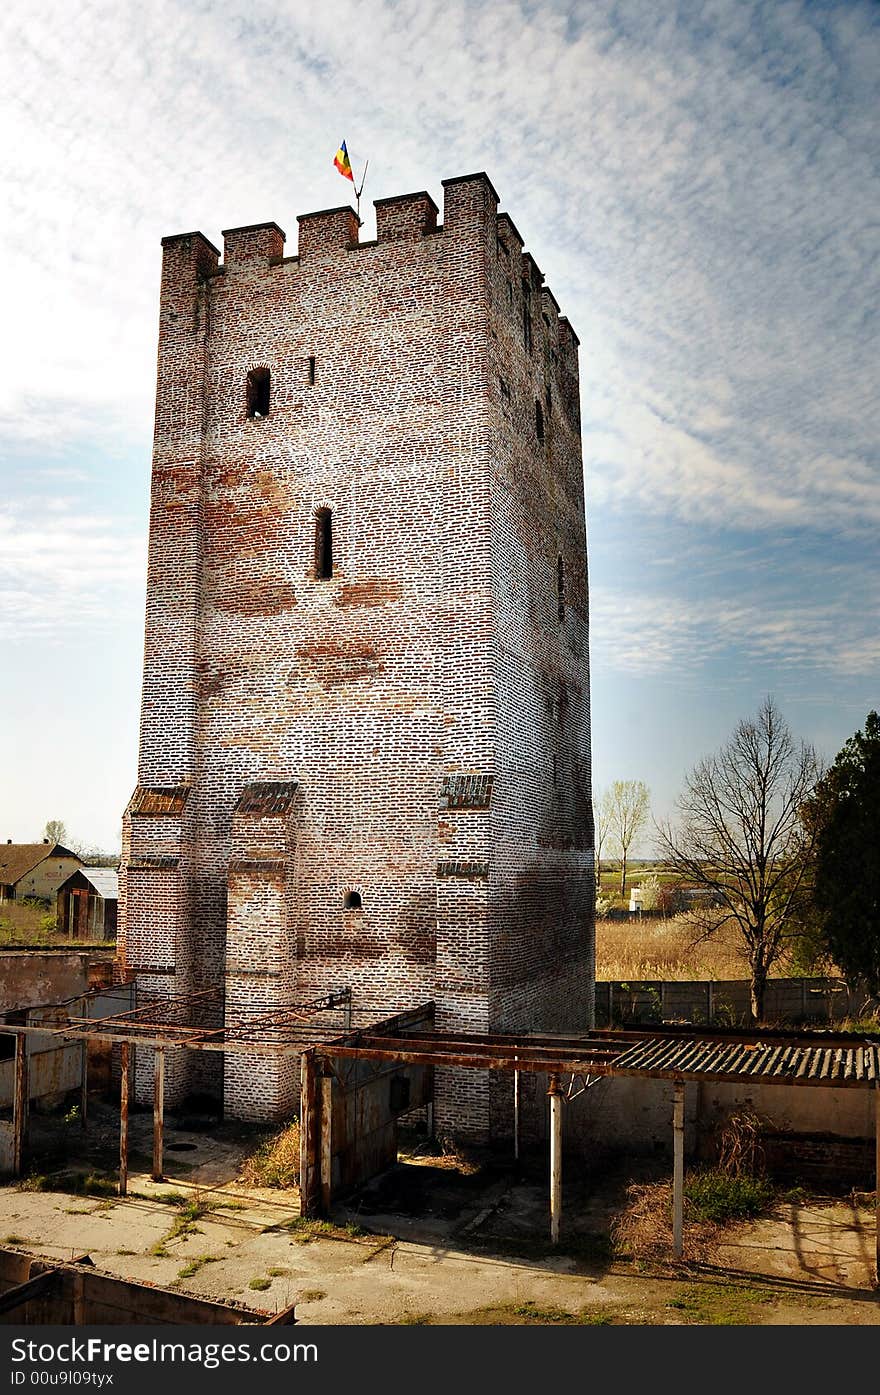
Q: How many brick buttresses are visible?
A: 3